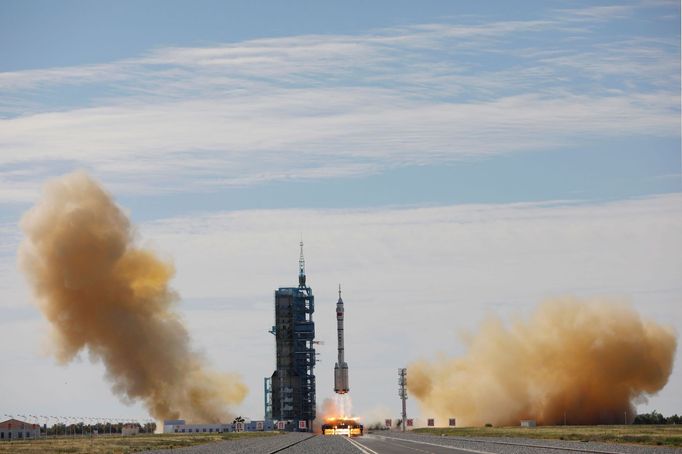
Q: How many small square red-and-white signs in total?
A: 8